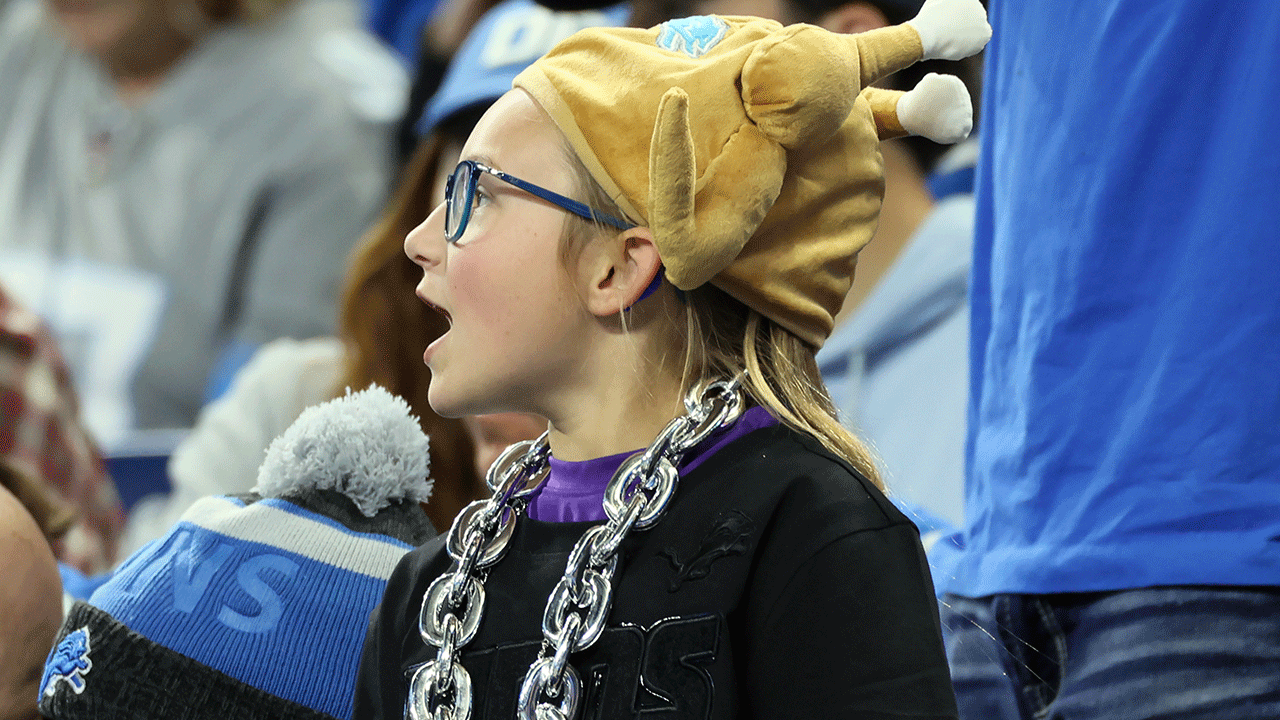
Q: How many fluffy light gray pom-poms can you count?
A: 1